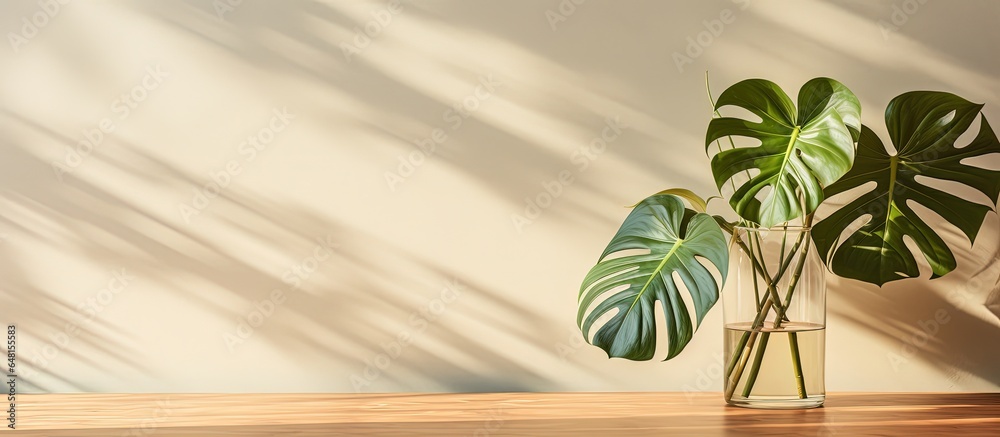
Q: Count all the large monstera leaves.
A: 3